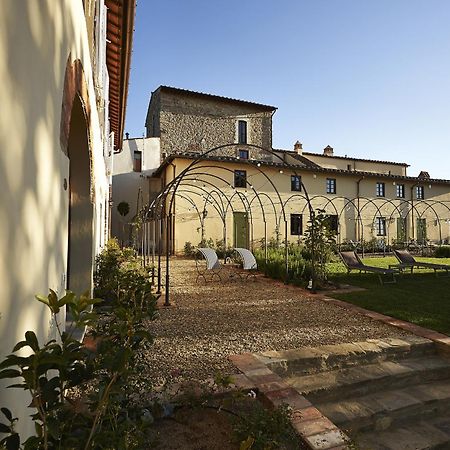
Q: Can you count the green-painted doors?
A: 3